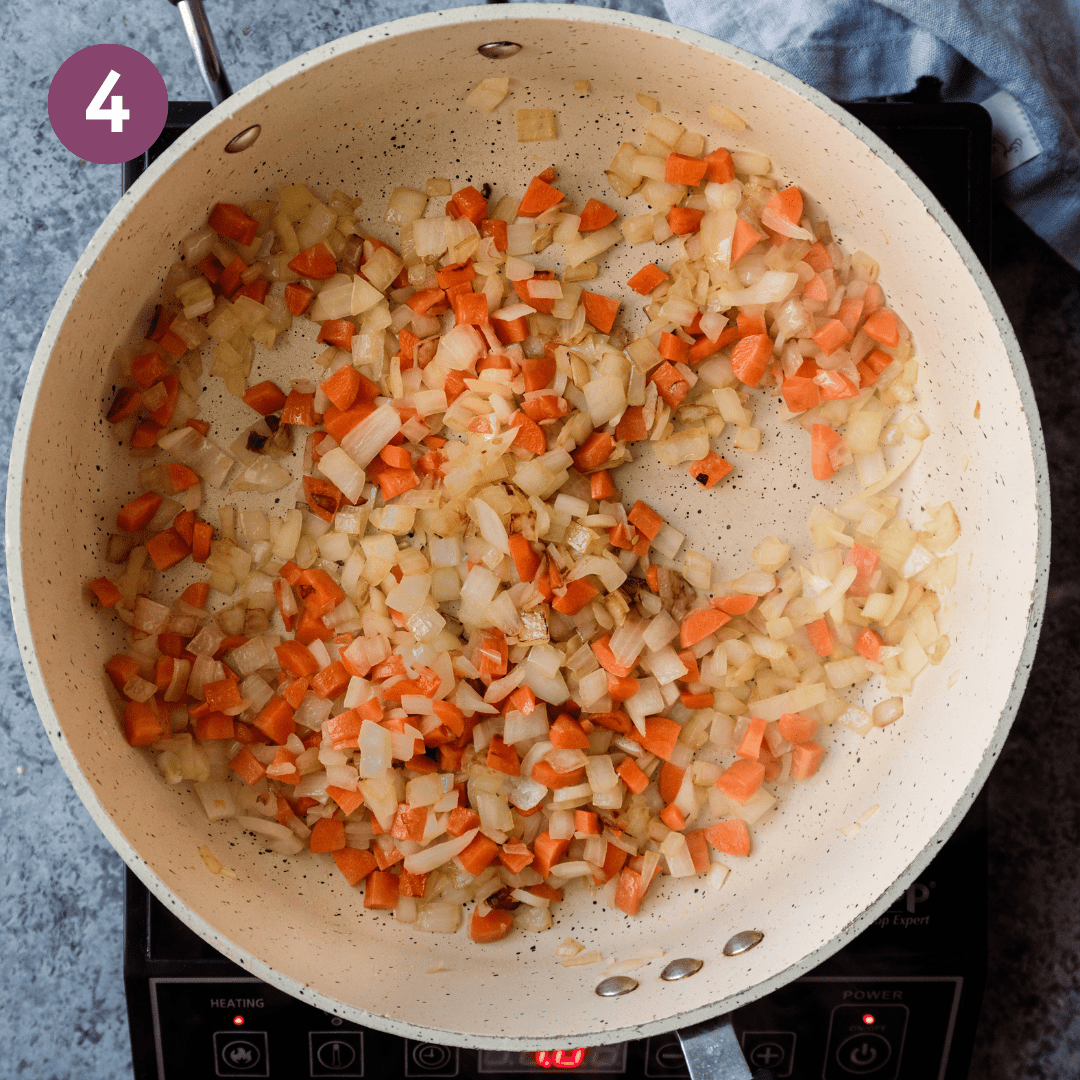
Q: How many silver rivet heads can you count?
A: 5